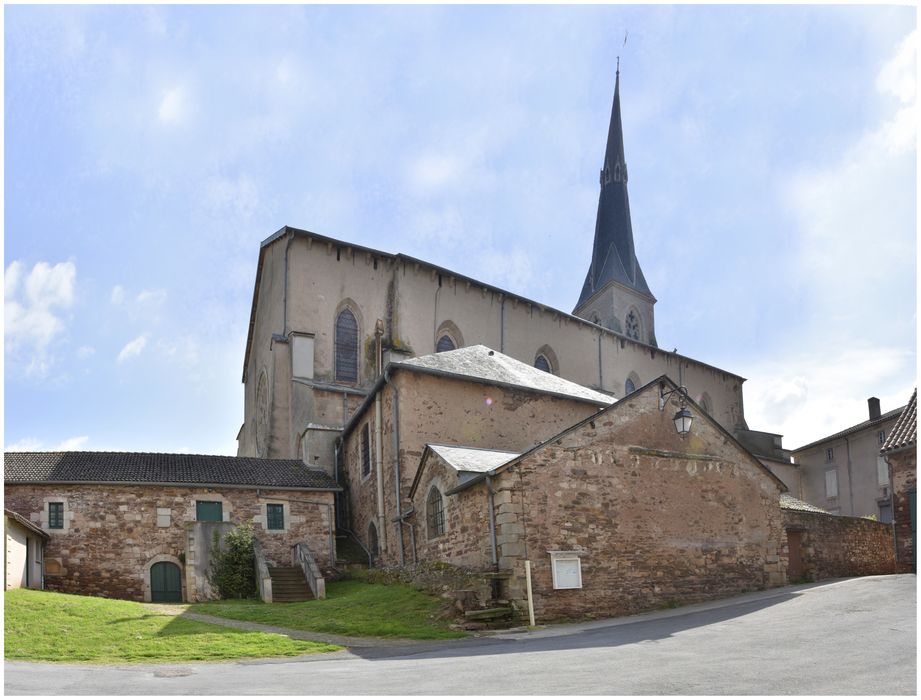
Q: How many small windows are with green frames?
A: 2